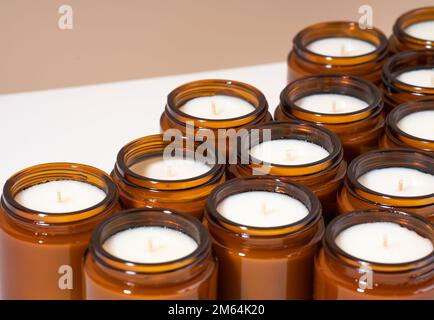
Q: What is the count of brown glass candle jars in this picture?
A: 13